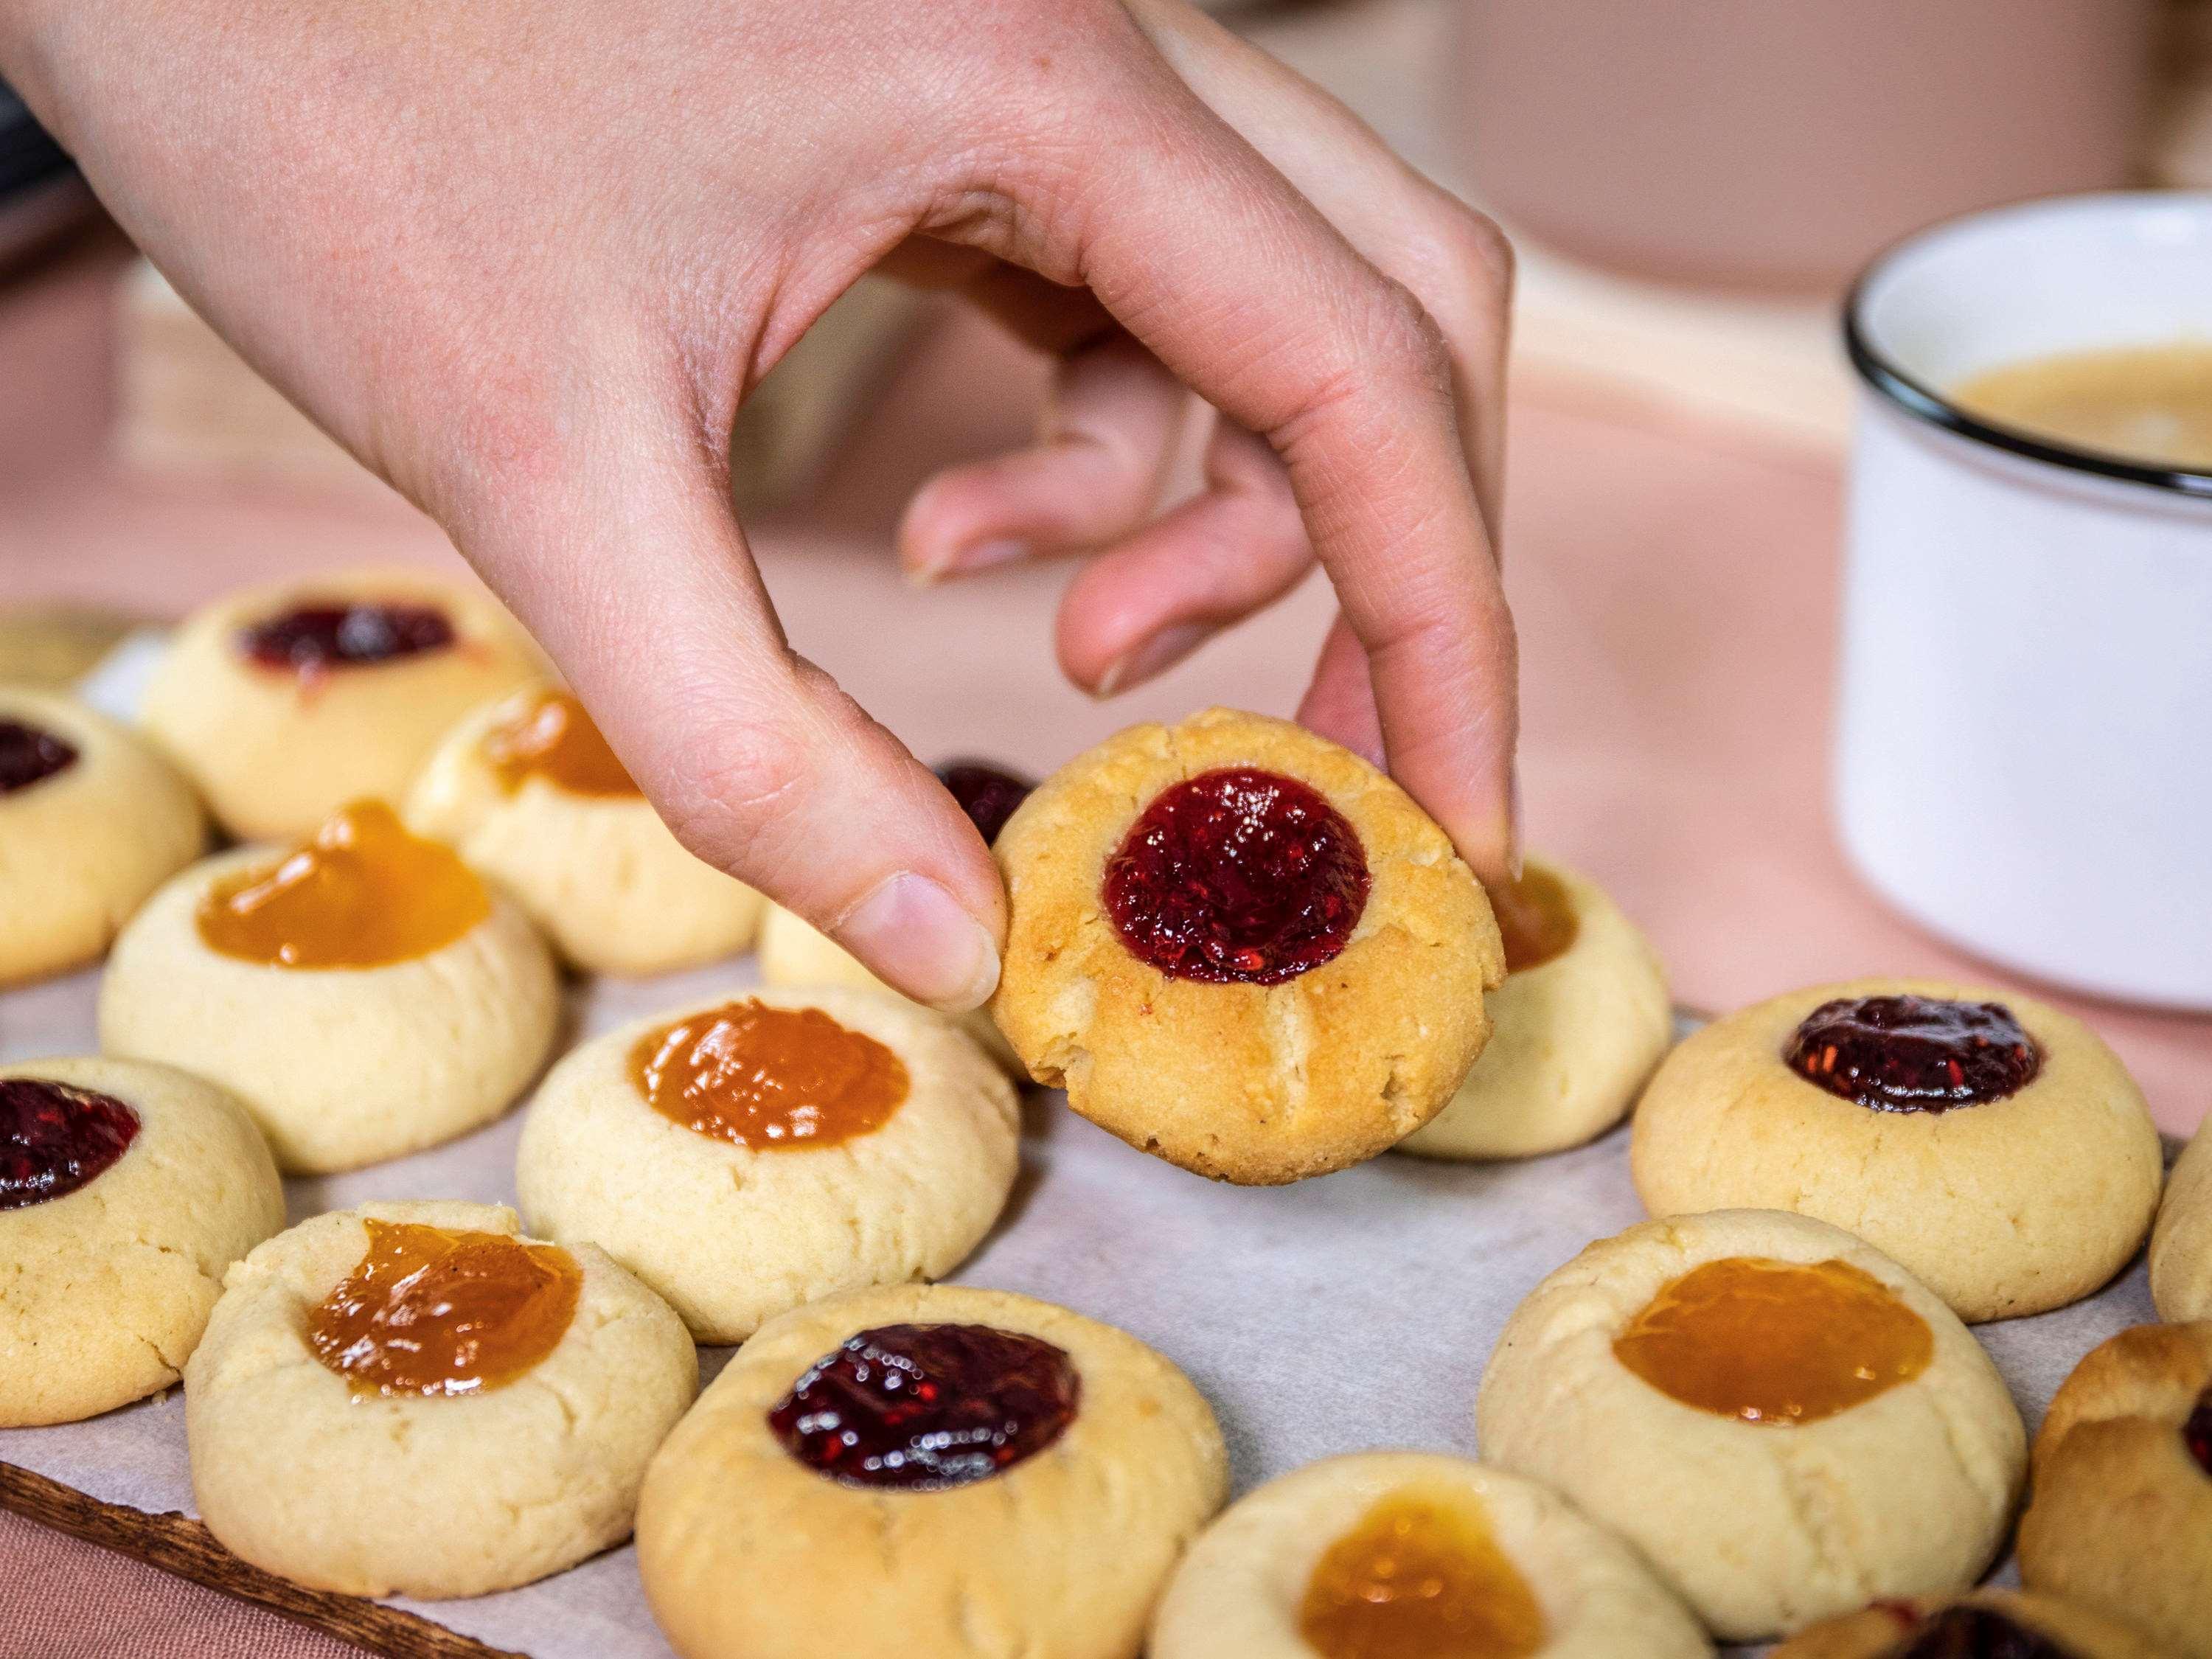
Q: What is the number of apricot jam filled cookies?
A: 7